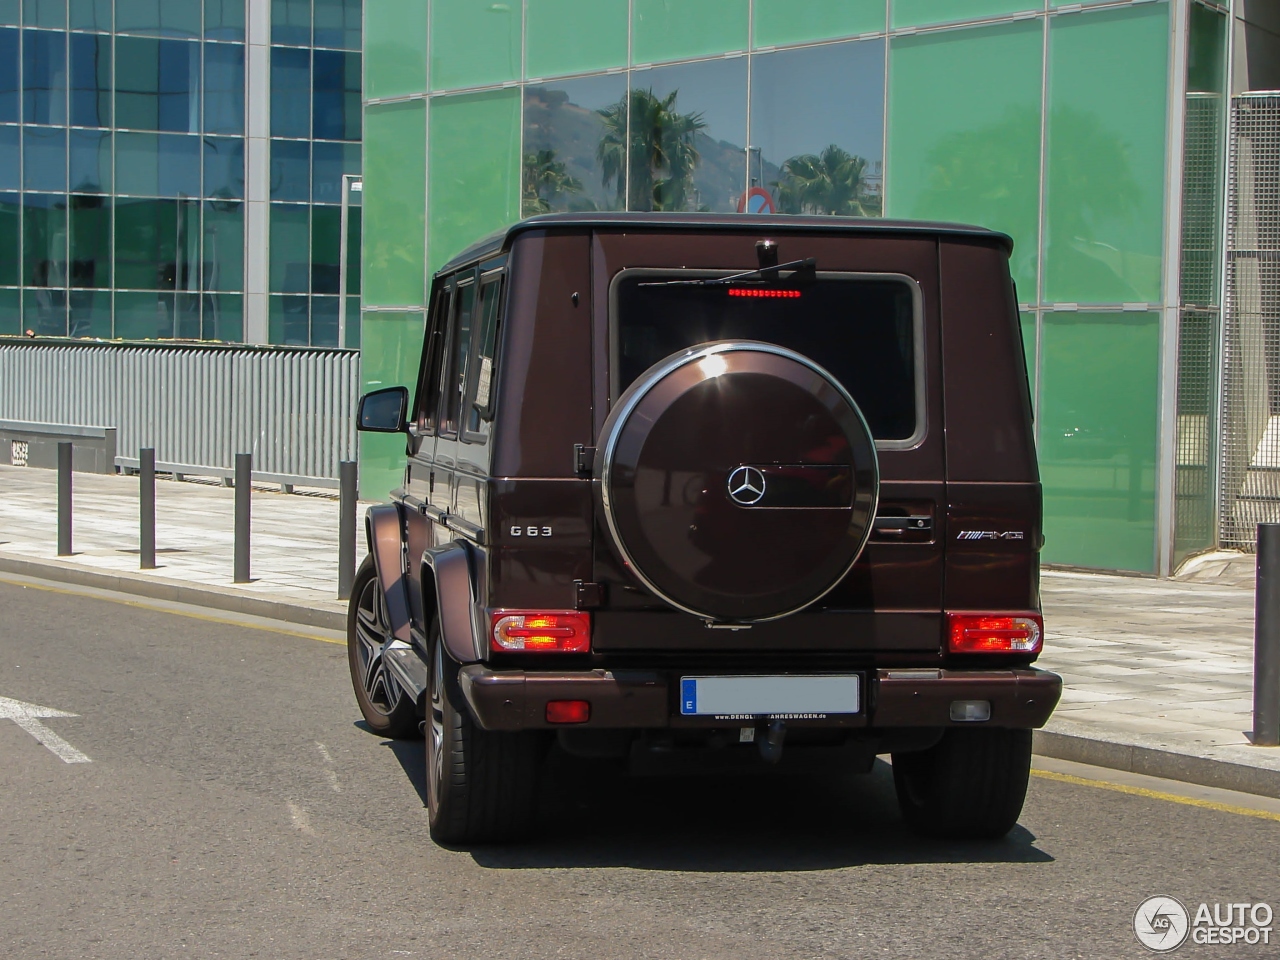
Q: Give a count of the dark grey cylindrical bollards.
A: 5